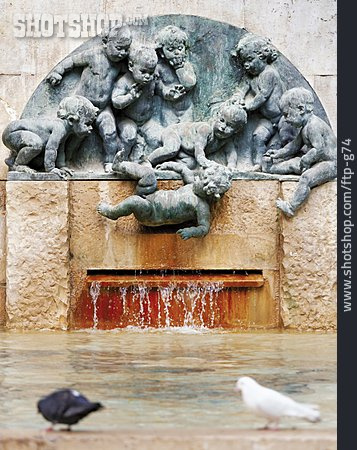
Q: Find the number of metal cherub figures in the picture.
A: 8